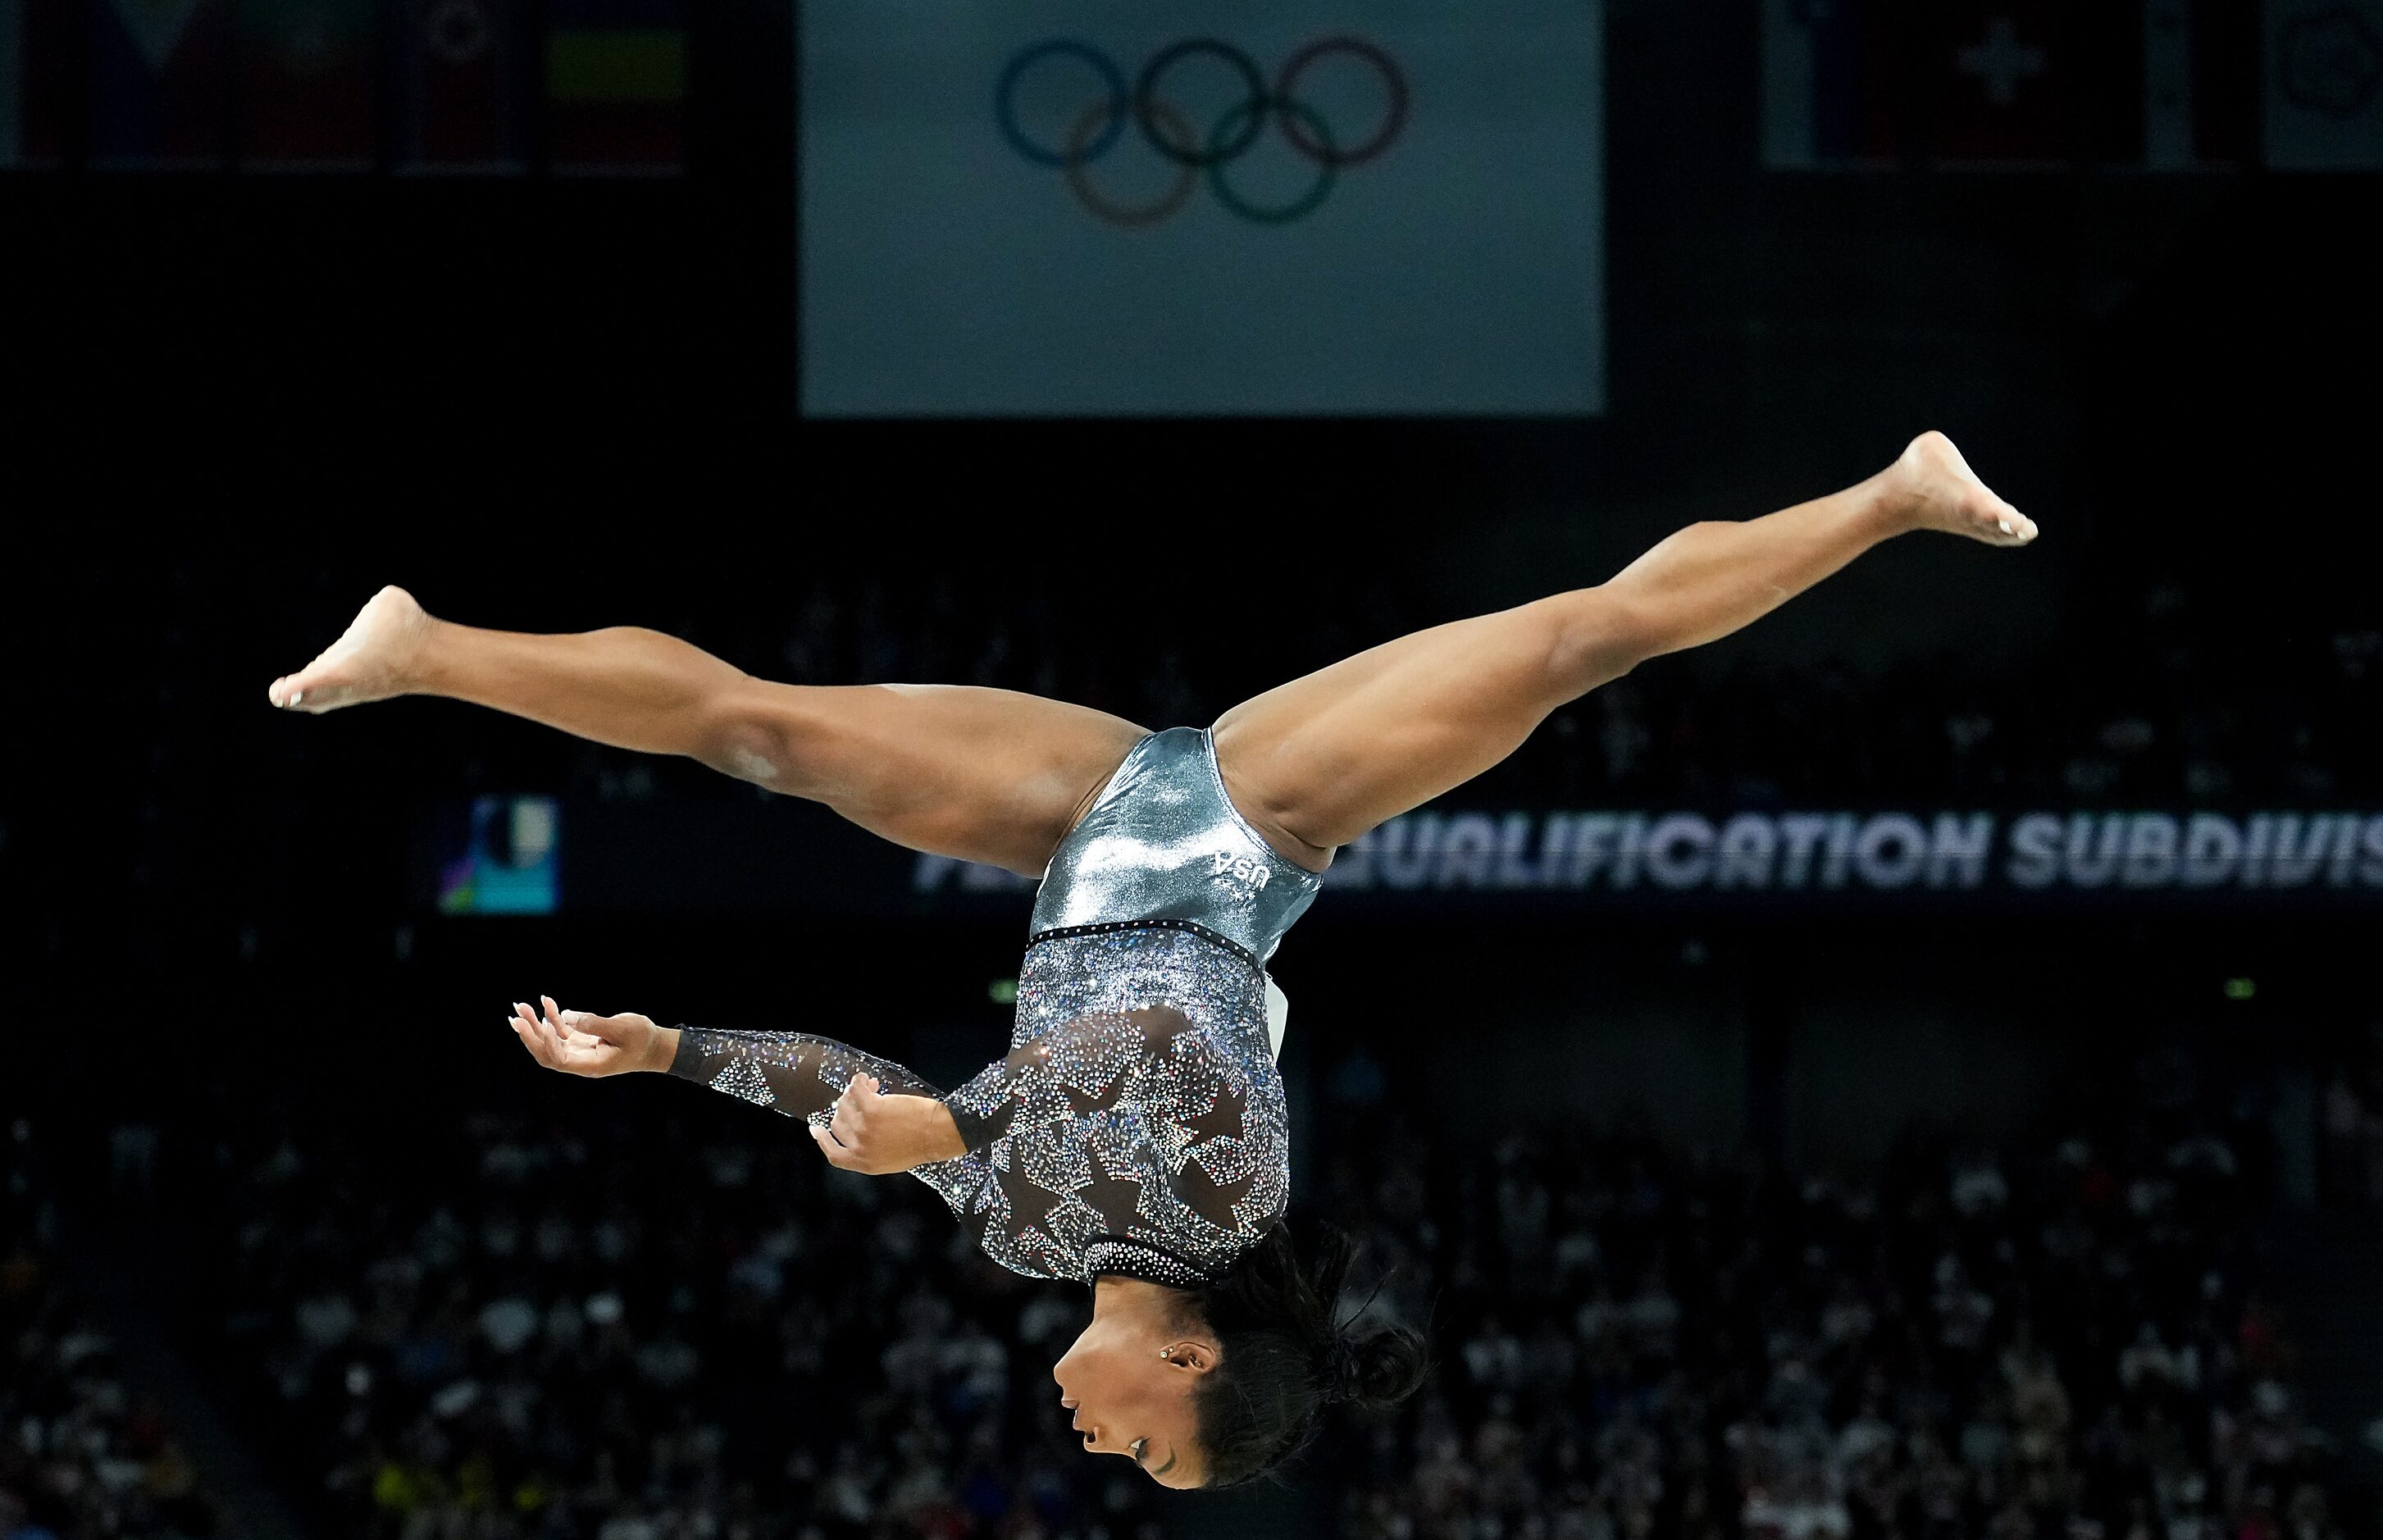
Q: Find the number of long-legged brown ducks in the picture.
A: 0